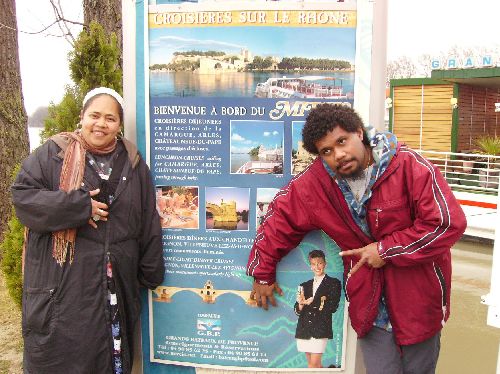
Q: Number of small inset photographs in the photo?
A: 5